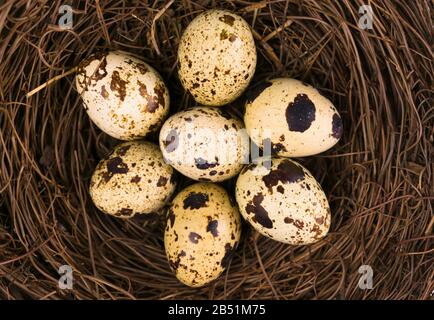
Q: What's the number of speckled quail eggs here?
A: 7